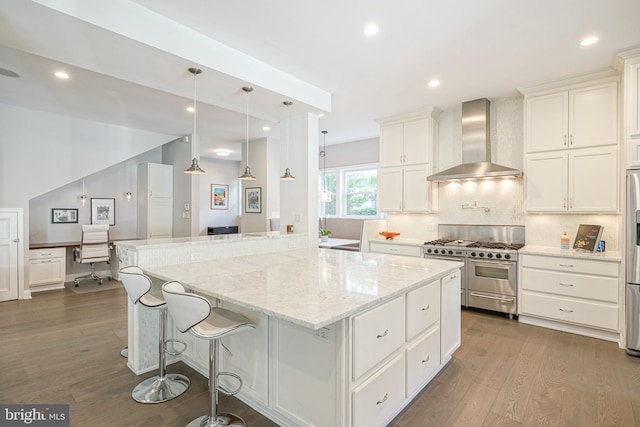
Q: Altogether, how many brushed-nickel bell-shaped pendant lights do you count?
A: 3